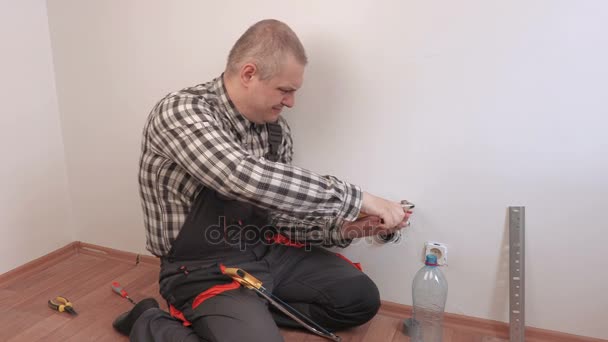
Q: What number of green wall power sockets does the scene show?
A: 0